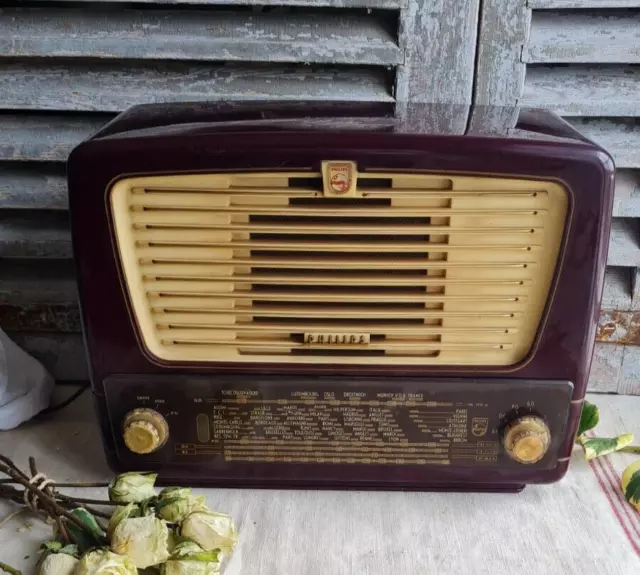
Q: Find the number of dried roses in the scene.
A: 7